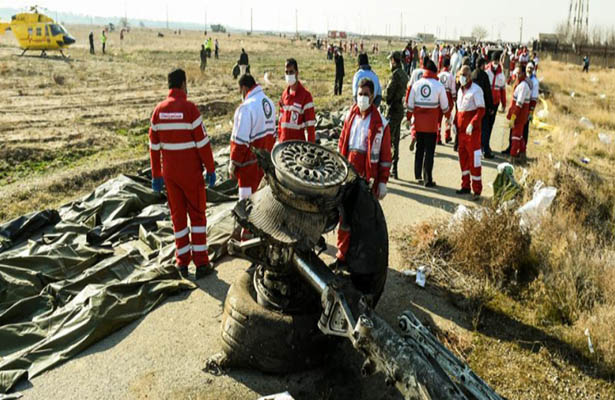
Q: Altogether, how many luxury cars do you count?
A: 0